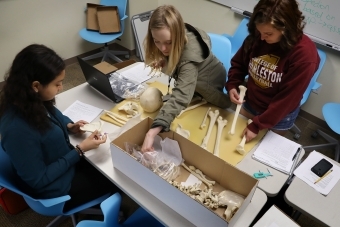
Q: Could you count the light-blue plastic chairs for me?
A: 7